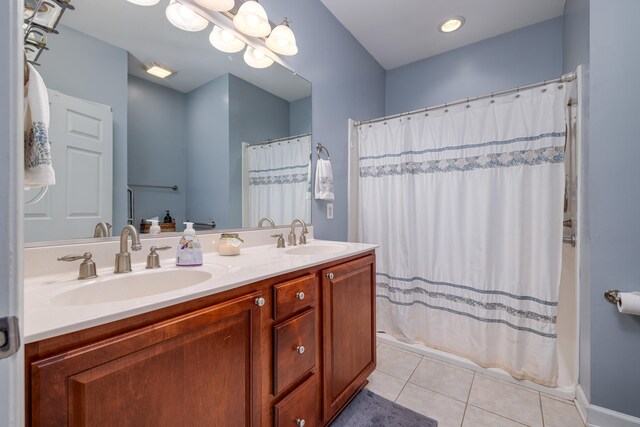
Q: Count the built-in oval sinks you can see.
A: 2